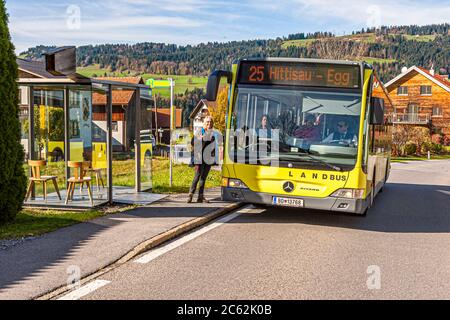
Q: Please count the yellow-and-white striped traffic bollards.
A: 0